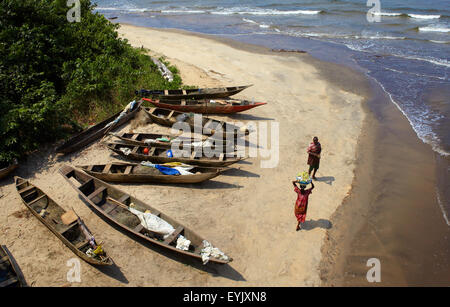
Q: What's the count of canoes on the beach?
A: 11